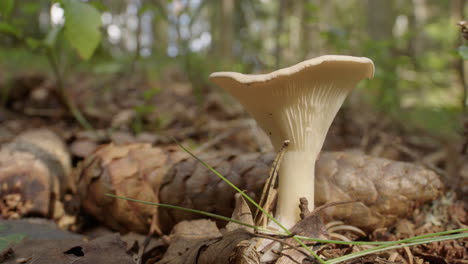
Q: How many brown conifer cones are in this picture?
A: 2